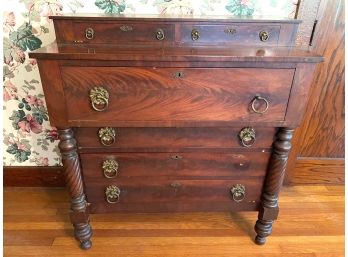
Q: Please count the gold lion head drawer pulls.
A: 6